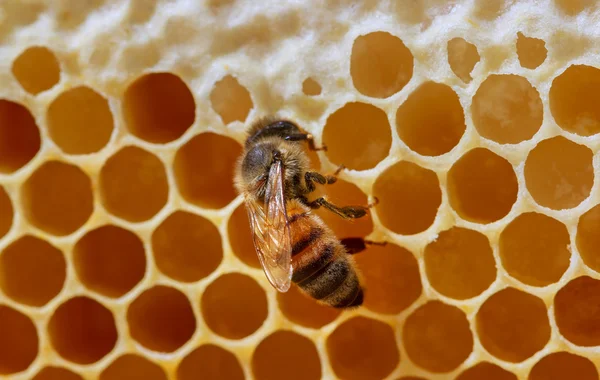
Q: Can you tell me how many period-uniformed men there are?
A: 0